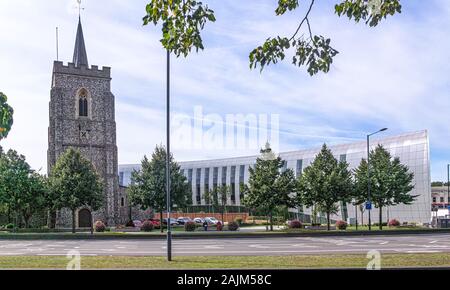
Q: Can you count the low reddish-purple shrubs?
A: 7